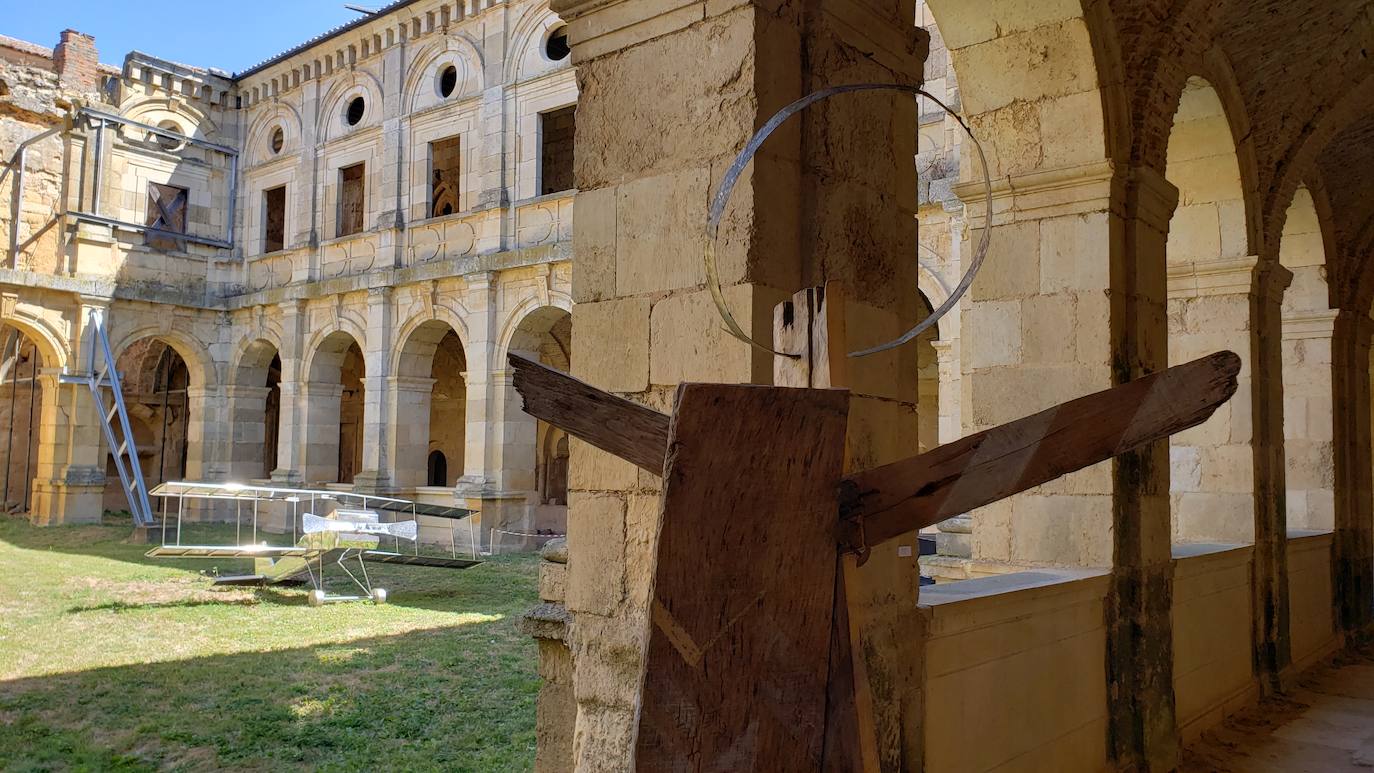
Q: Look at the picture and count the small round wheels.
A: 2